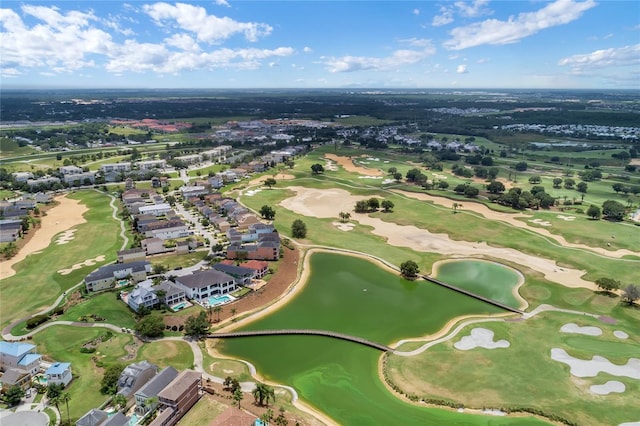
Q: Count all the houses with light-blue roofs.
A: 2